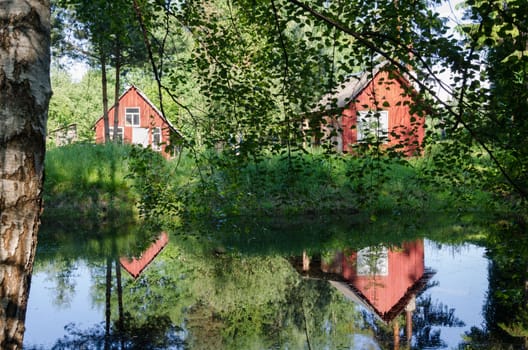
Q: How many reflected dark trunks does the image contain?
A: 2